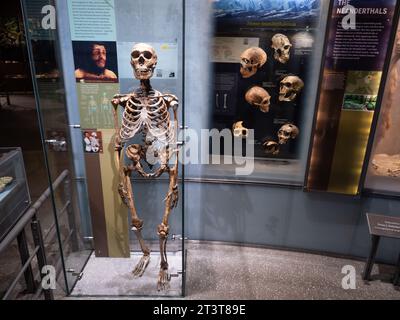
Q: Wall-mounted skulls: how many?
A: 7